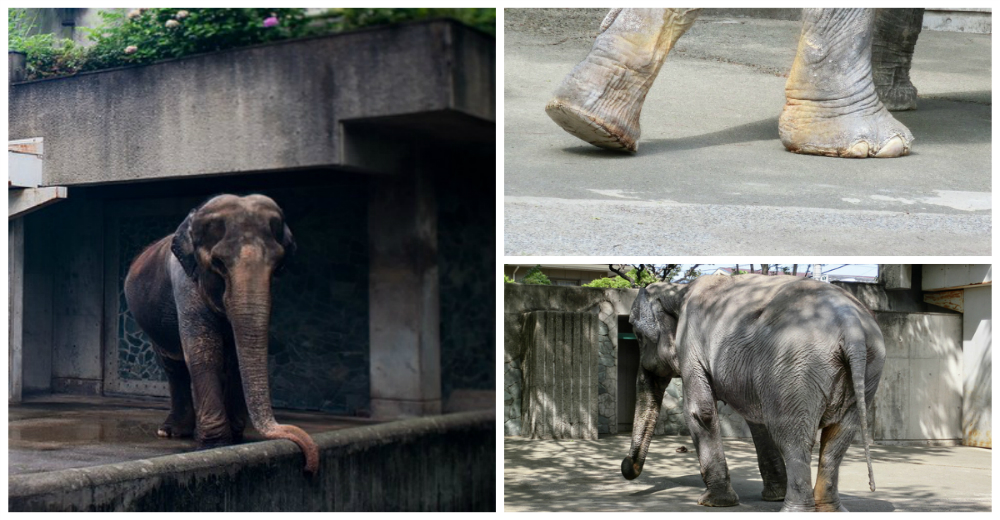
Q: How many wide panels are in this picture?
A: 2